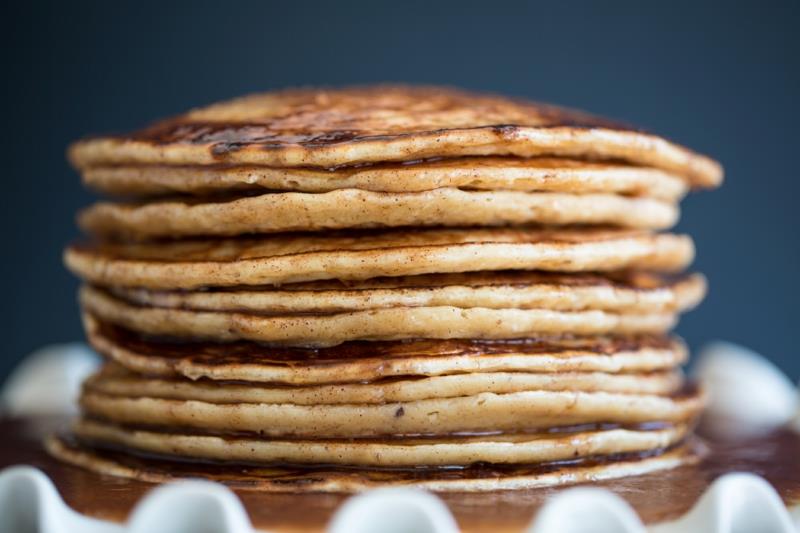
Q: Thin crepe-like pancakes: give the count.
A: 11